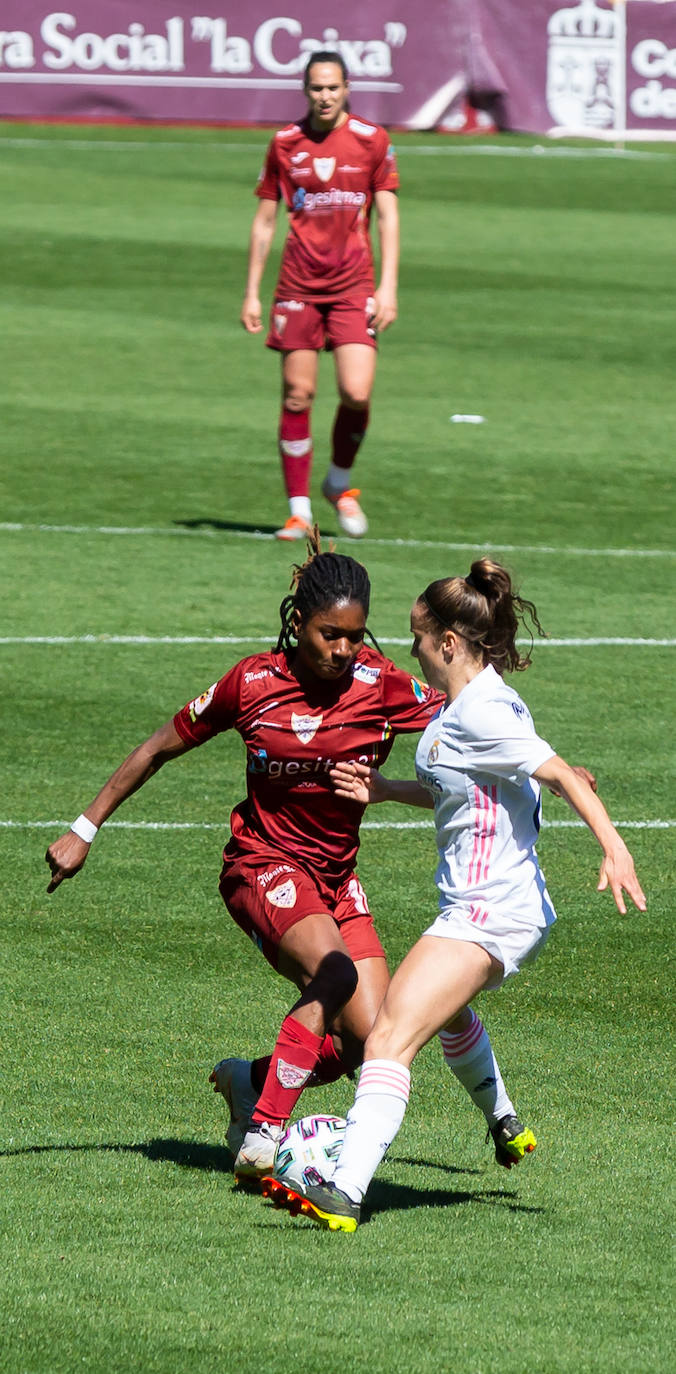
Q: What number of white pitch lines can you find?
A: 4